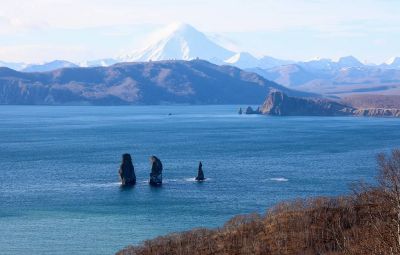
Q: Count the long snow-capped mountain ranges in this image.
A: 1